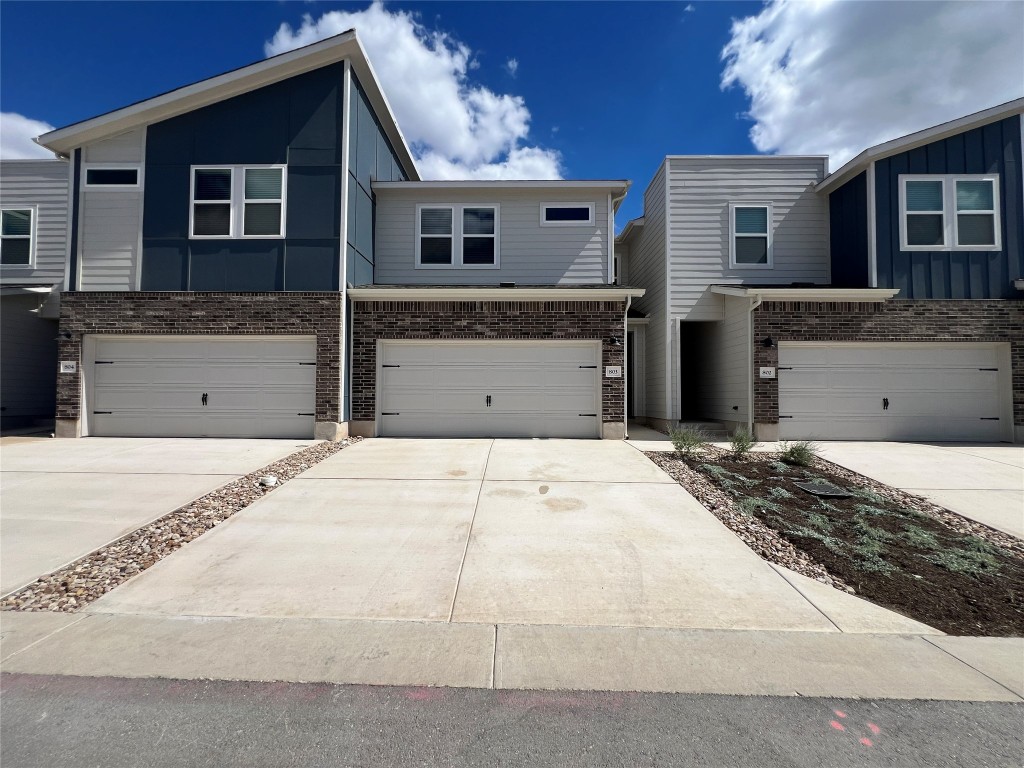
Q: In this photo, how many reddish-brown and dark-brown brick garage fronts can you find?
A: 3